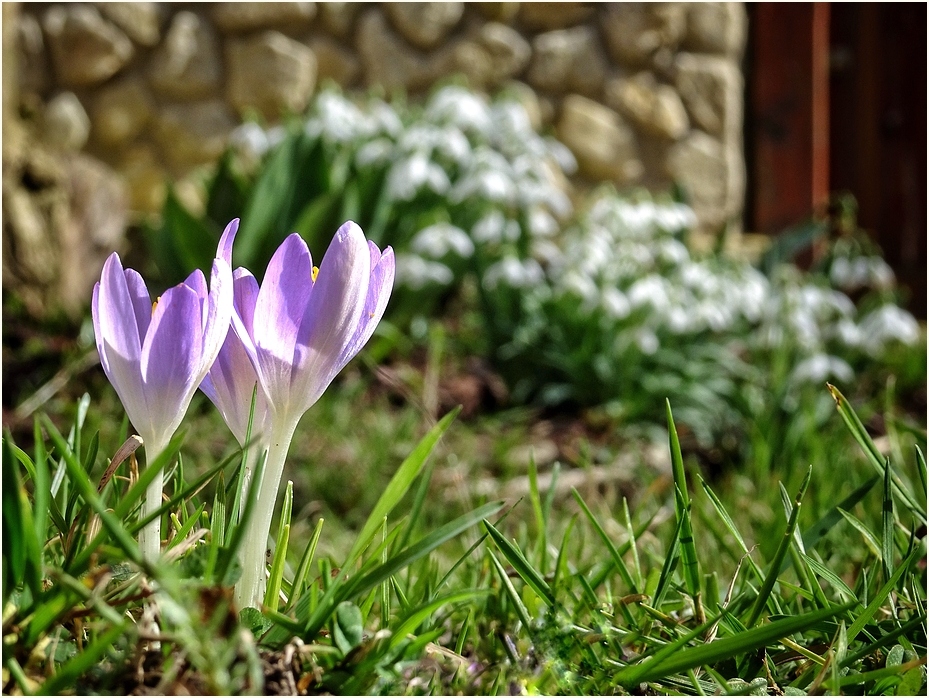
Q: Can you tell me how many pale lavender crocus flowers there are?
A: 3